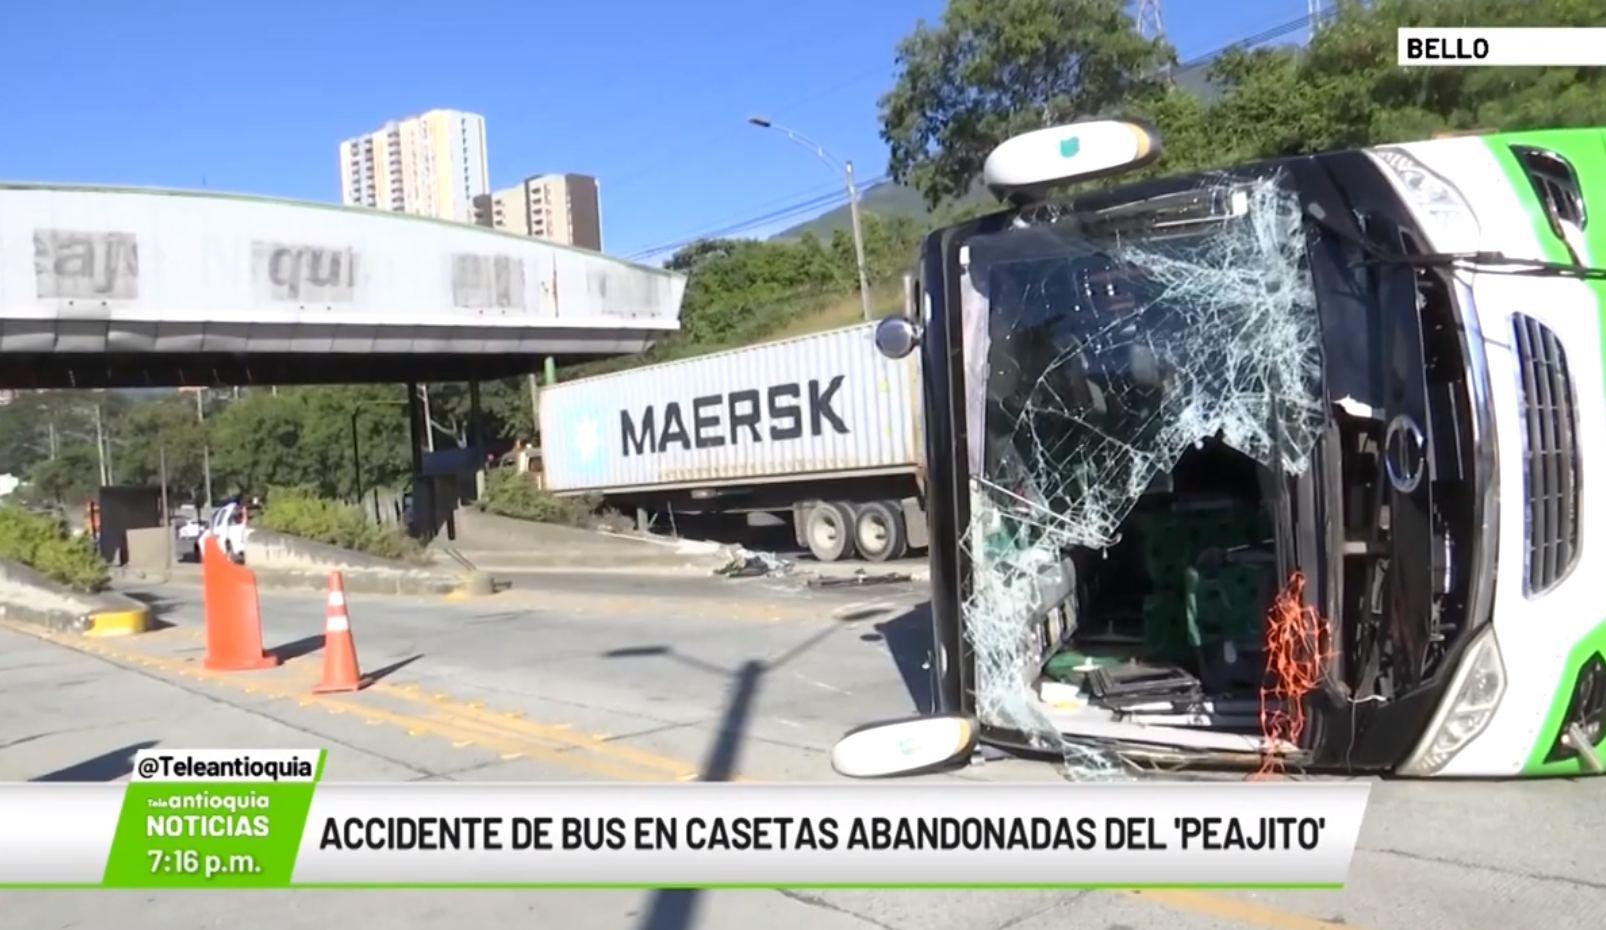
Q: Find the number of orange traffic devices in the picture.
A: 2